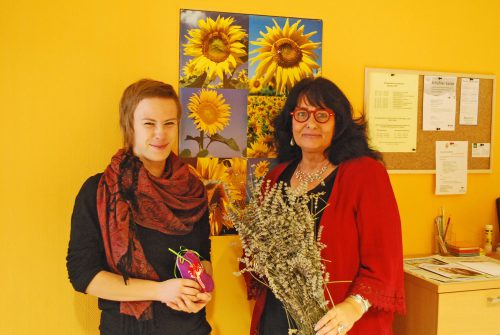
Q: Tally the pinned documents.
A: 5